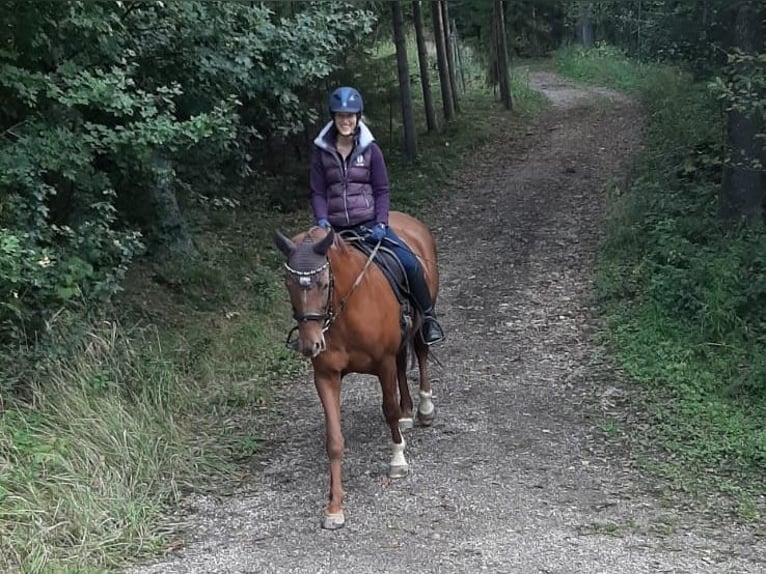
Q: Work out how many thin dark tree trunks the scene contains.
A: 5